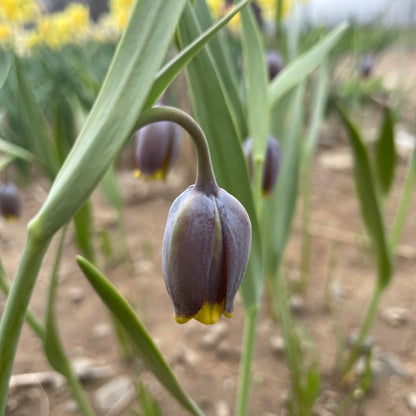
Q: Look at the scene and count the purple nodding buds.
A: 6